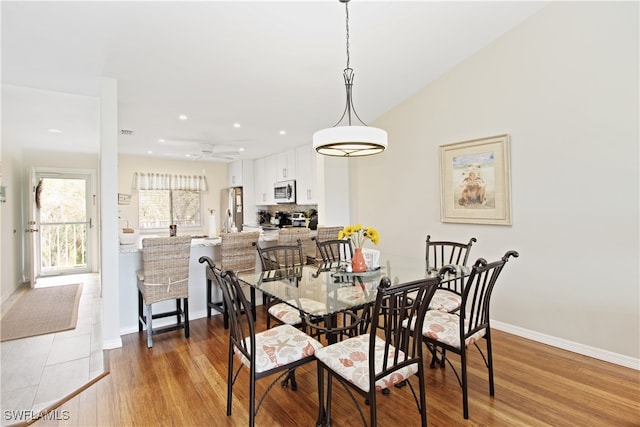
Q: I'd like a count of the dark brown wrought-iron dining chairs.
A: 6